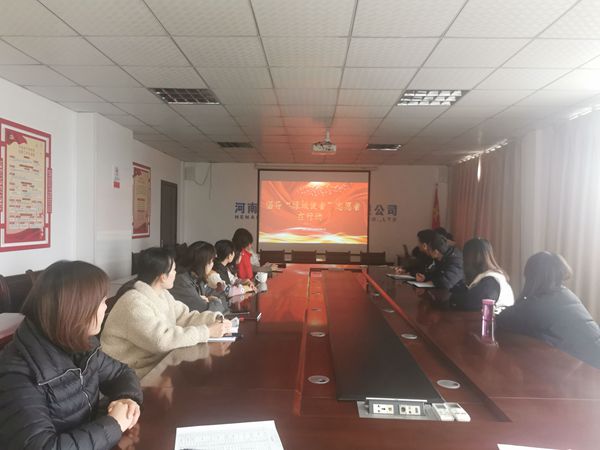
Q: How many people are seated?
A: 11